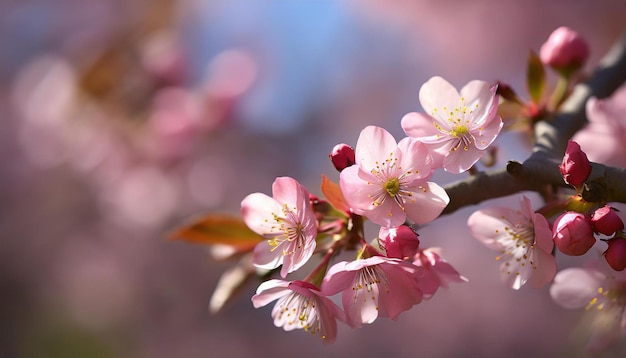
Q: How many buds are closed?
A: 7